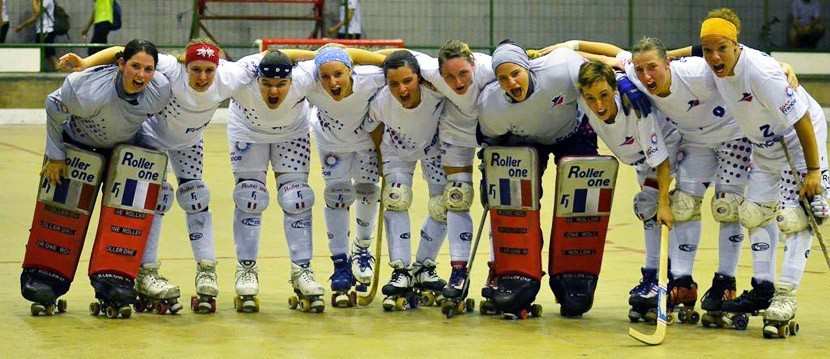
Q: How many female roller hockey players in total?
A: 10